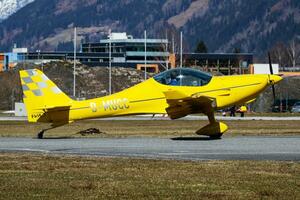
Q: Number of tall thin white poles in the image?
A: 4